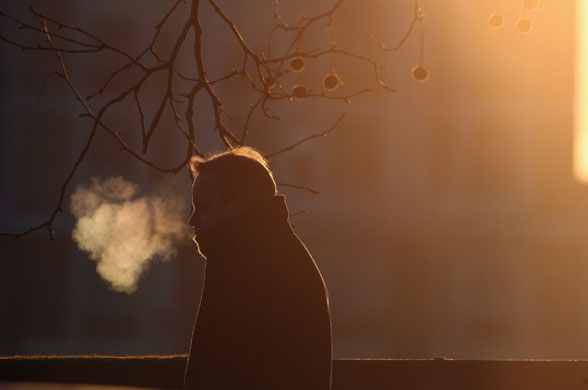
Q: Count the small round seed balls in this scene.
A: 8